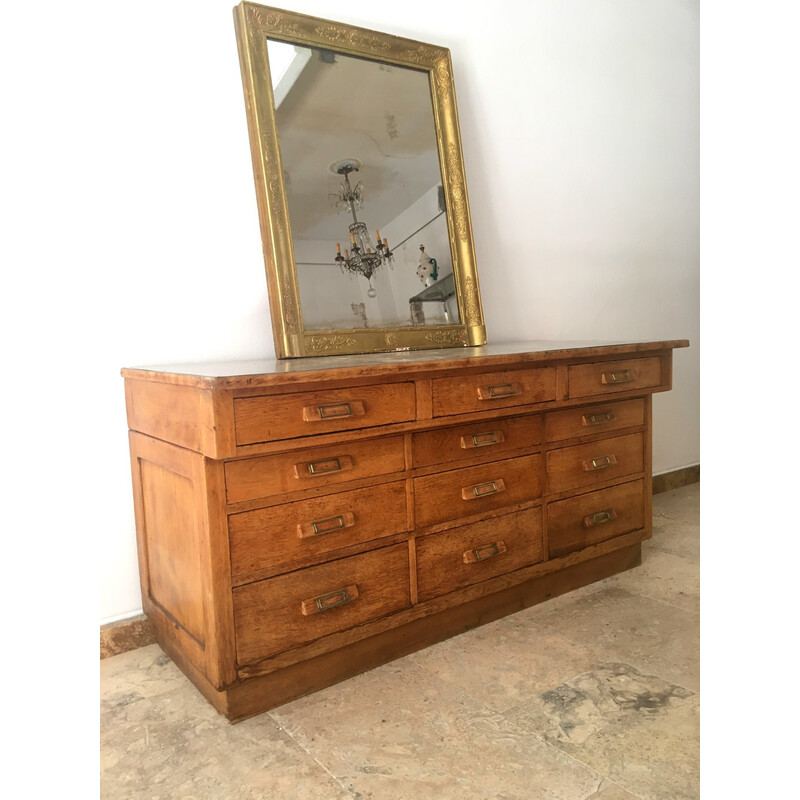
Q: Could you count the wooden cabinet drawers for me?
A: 12